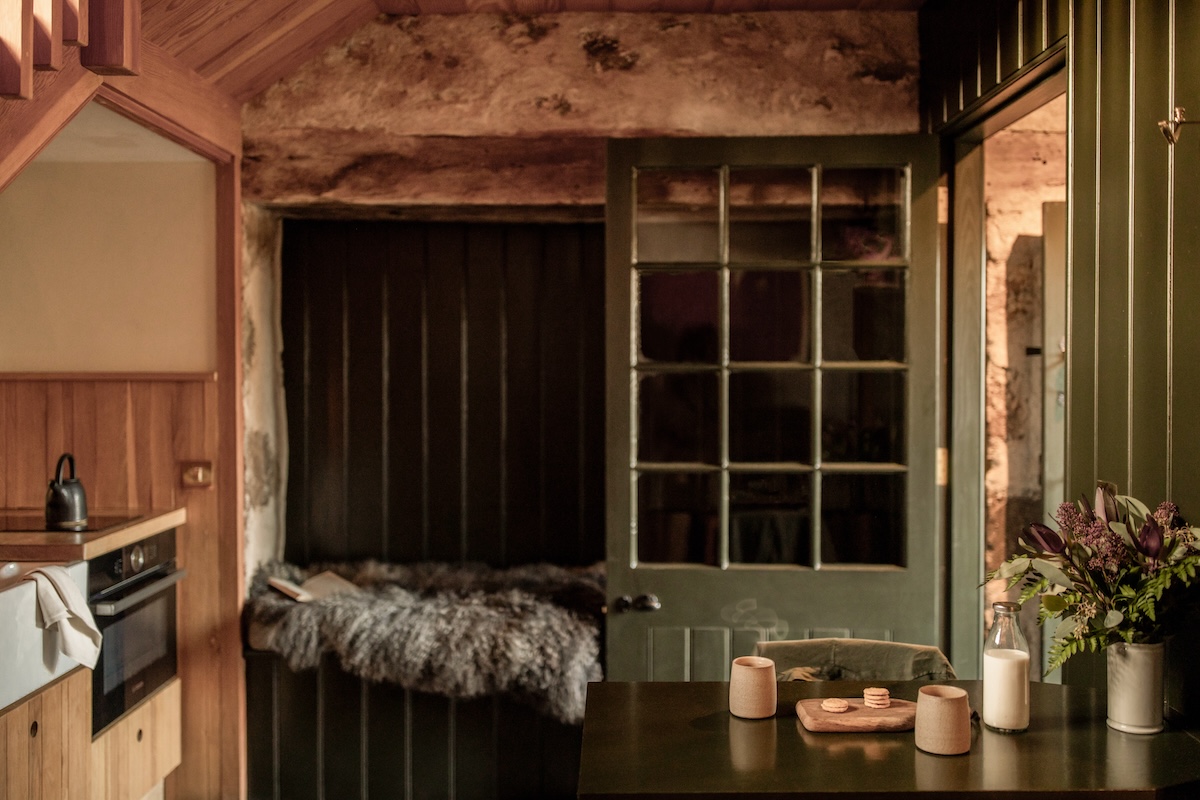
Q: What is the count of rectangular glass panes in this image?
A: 12